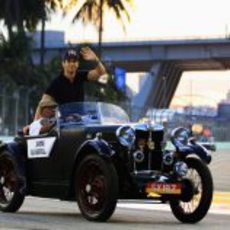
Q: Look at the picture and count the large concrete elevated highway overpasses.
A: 1